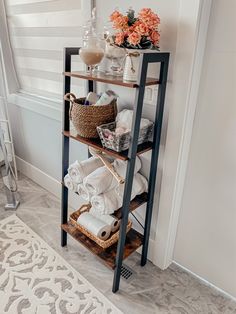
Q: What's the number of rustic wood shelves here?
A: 4